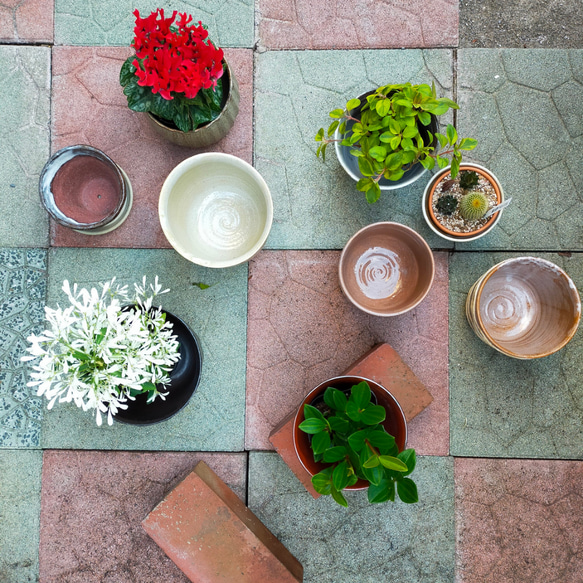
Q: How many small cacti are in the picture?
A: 3